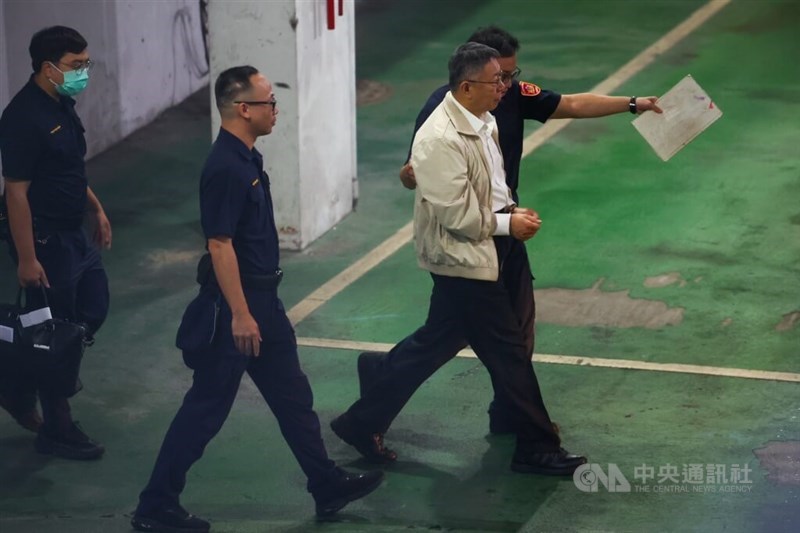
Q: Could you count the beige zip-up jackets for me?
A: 1